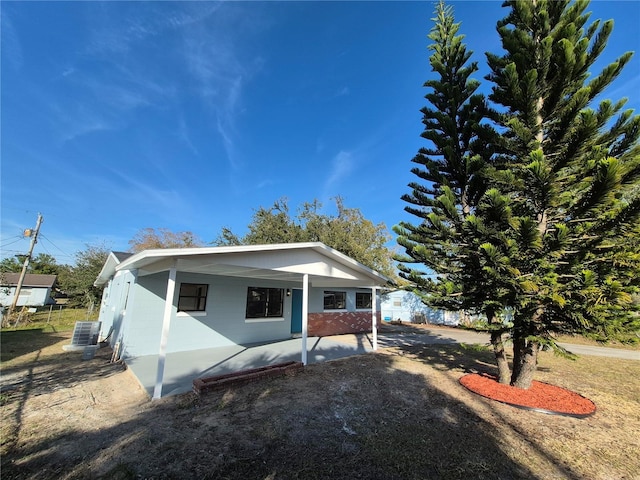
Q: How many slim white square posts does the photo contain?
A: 3